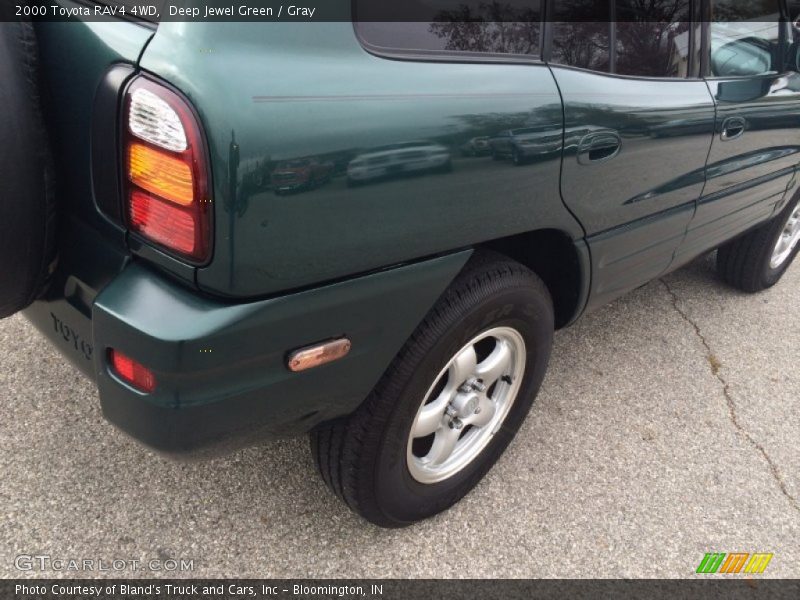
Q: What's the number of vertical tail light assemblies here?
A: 1